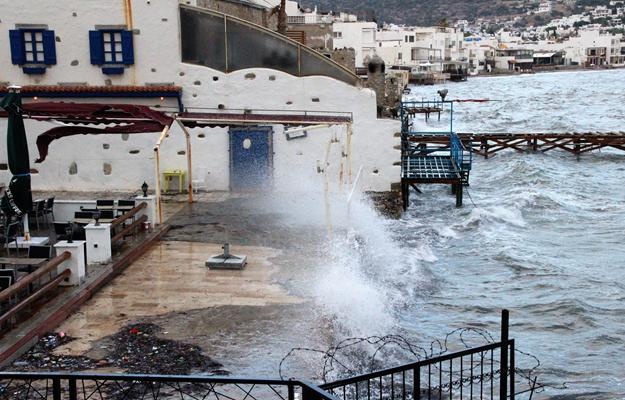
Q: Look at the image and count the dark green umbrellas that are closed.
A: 1